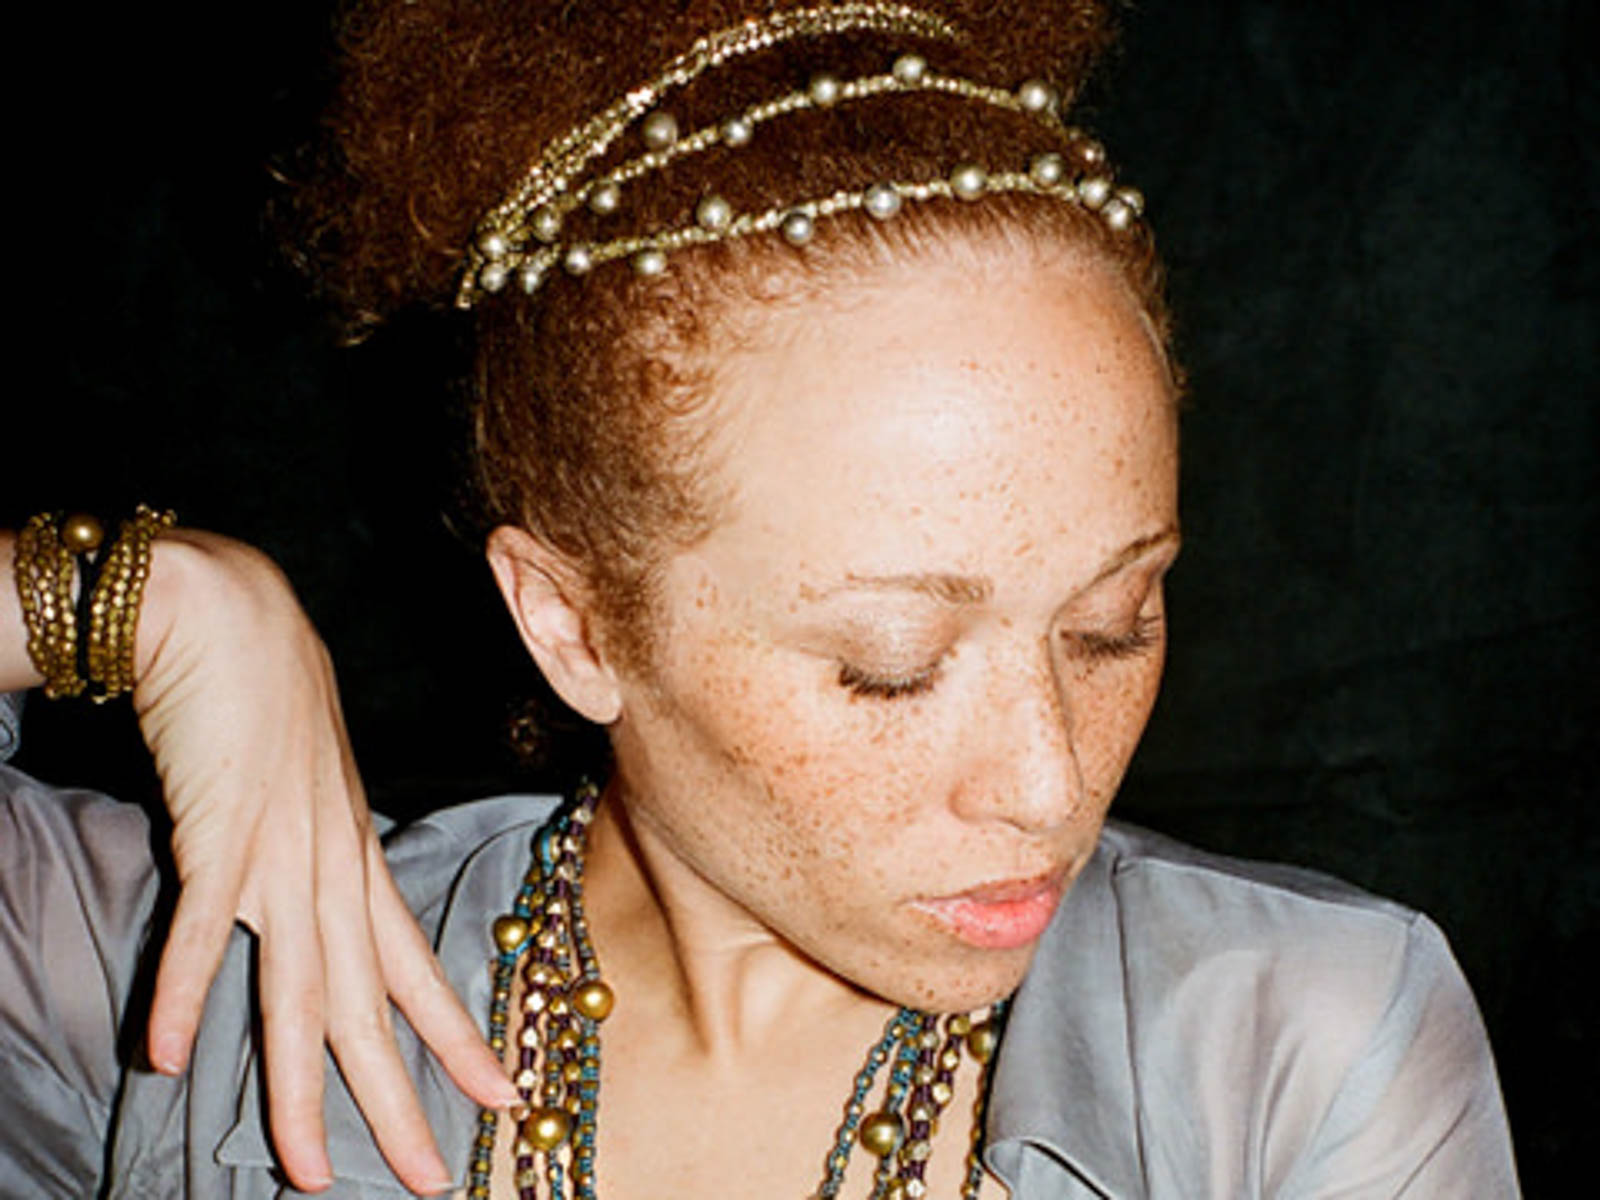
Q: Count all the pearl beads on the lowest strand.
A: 12